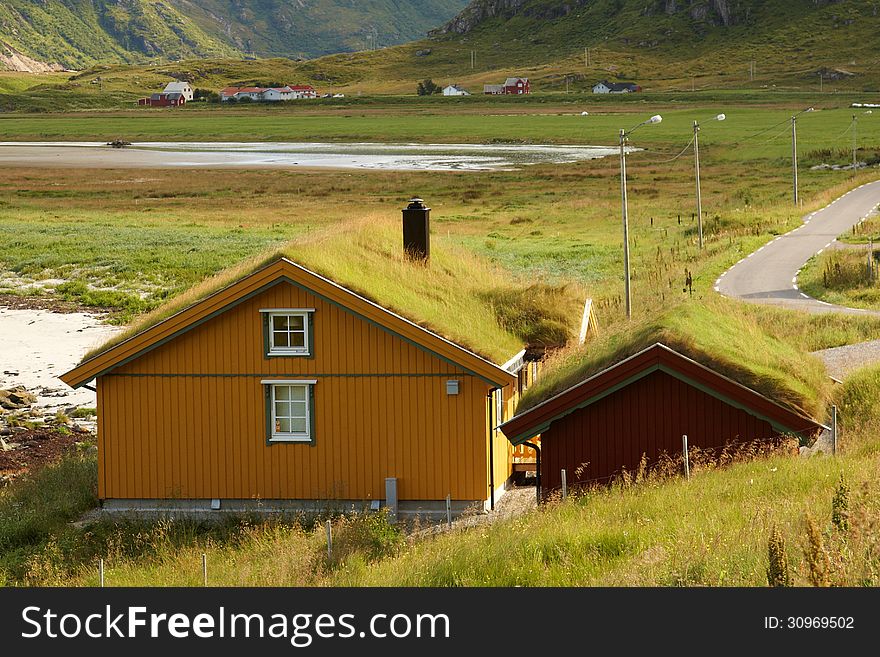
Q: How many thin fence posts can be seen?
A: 7